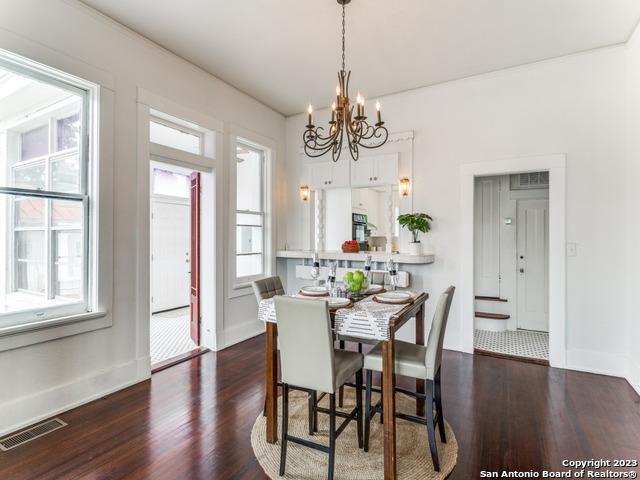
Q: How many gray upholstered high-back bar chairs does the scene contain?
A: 4